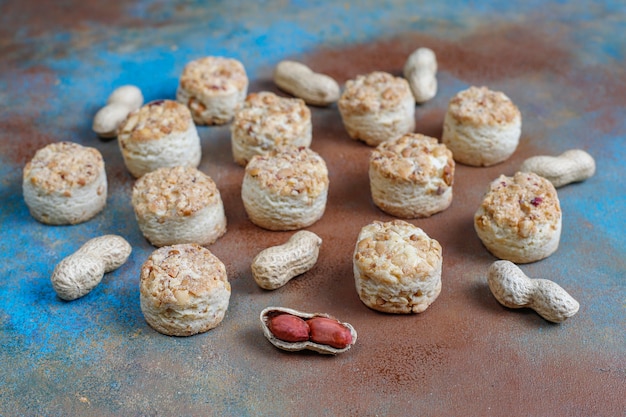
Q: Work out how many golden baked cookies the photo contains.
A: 12